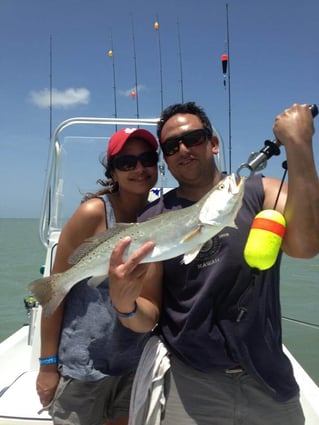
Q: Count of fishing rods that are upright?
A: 6